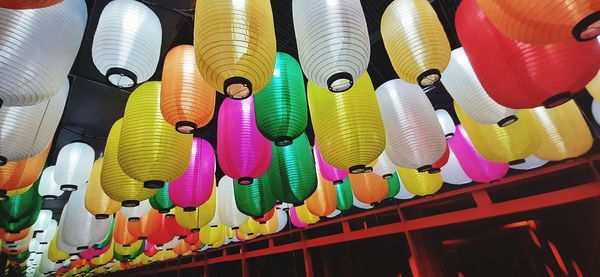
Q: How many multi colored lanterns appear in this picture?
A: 0